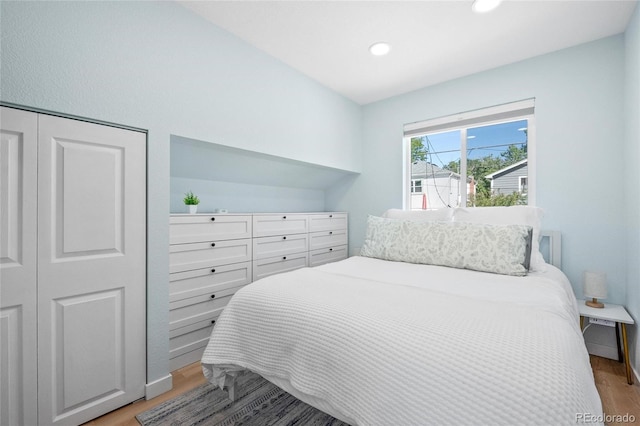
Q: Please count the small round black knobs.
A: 11